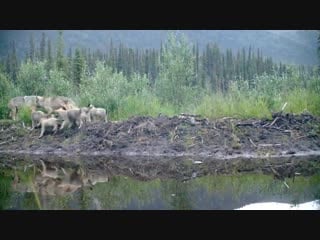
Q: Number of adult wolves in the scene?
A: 2